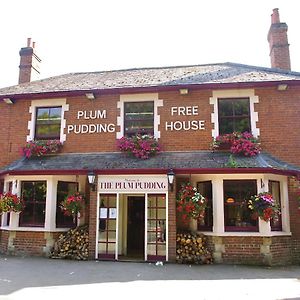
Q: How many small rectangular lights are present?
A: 4